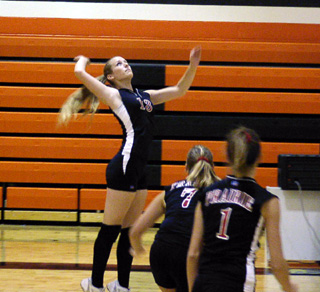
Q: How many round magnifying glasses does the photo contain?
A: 0